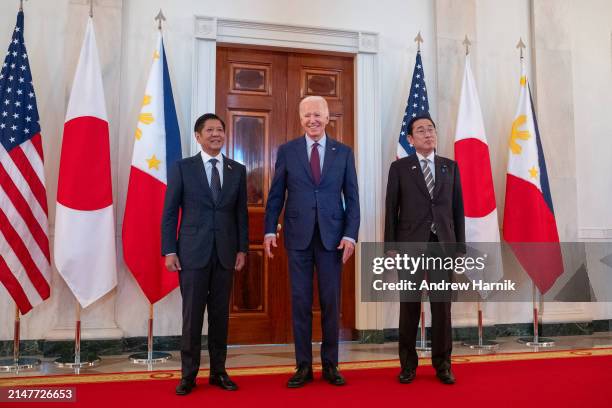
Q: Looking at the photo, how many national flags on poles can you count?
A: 6